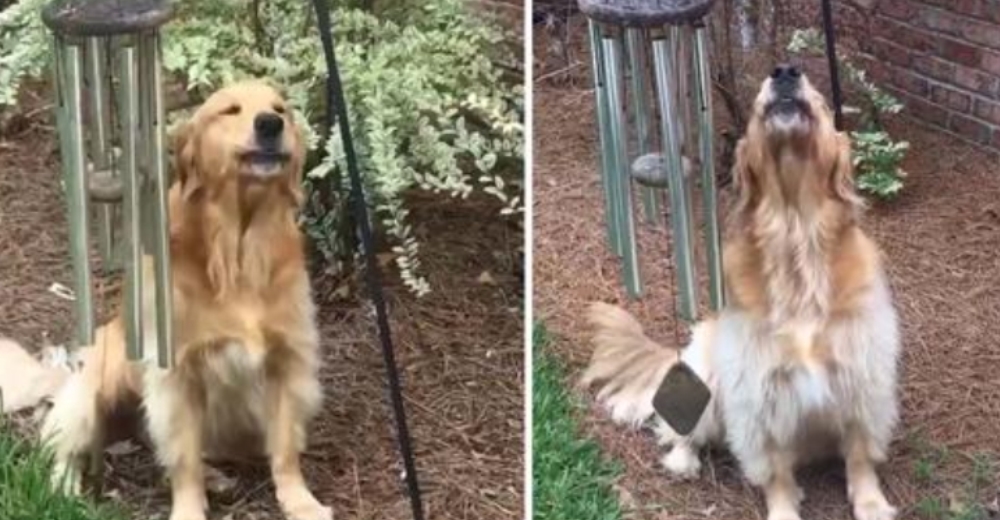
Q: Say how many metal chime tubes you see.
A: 12